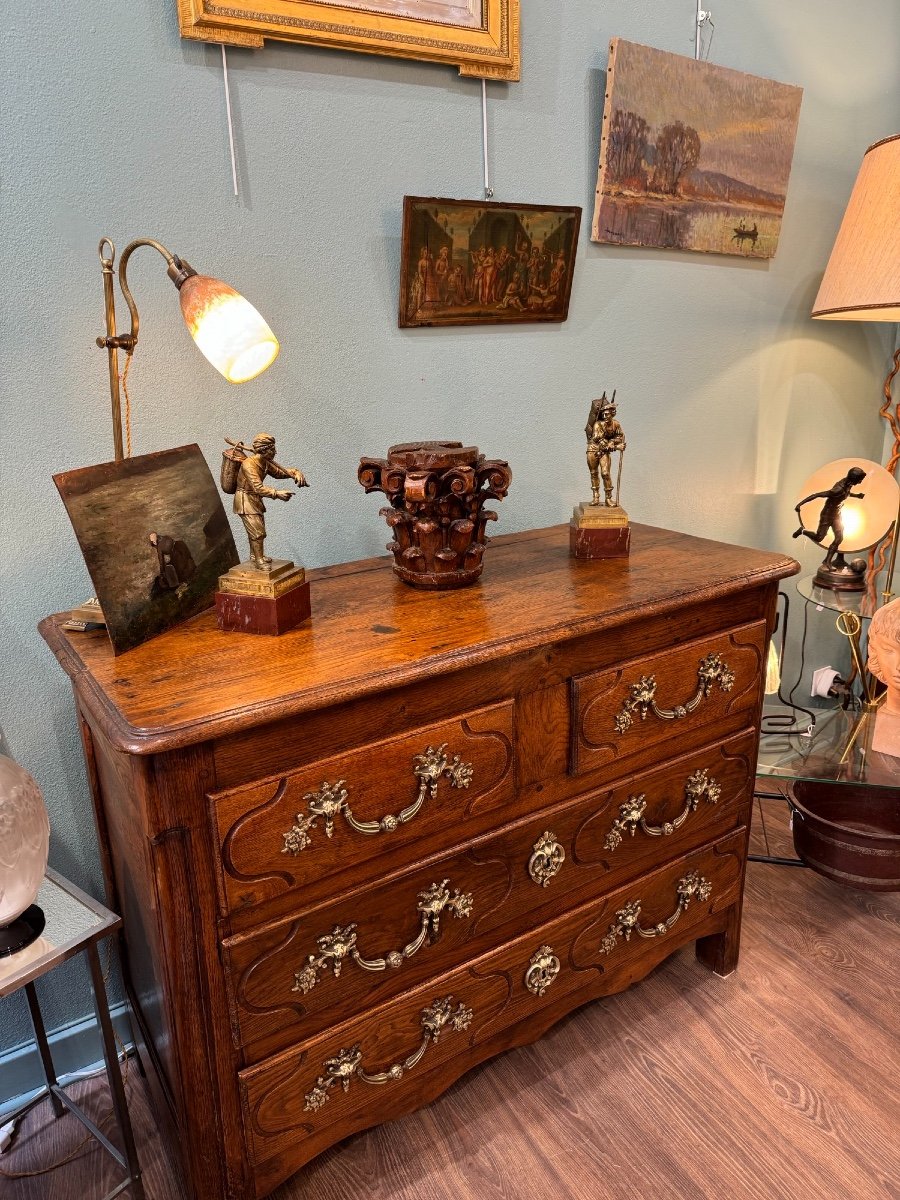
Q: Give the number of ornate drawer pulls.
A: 6